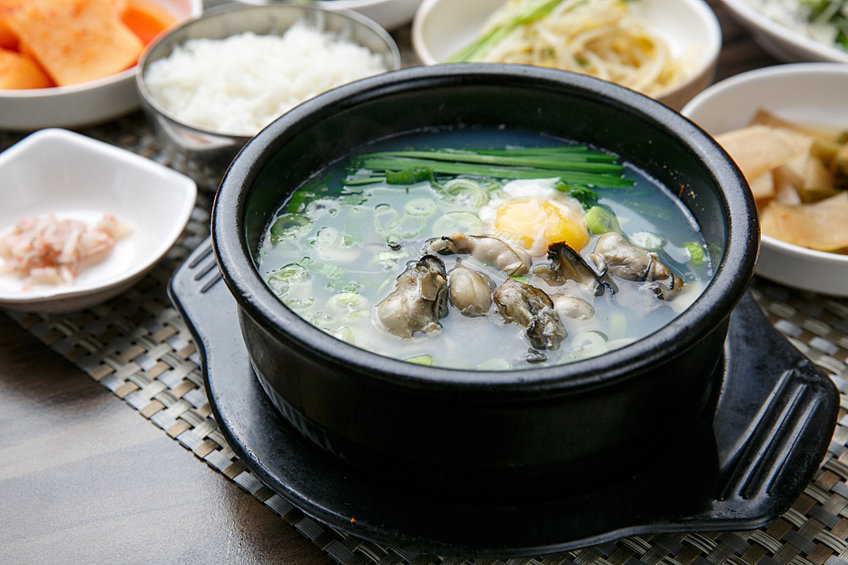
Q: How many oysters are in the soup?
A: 7